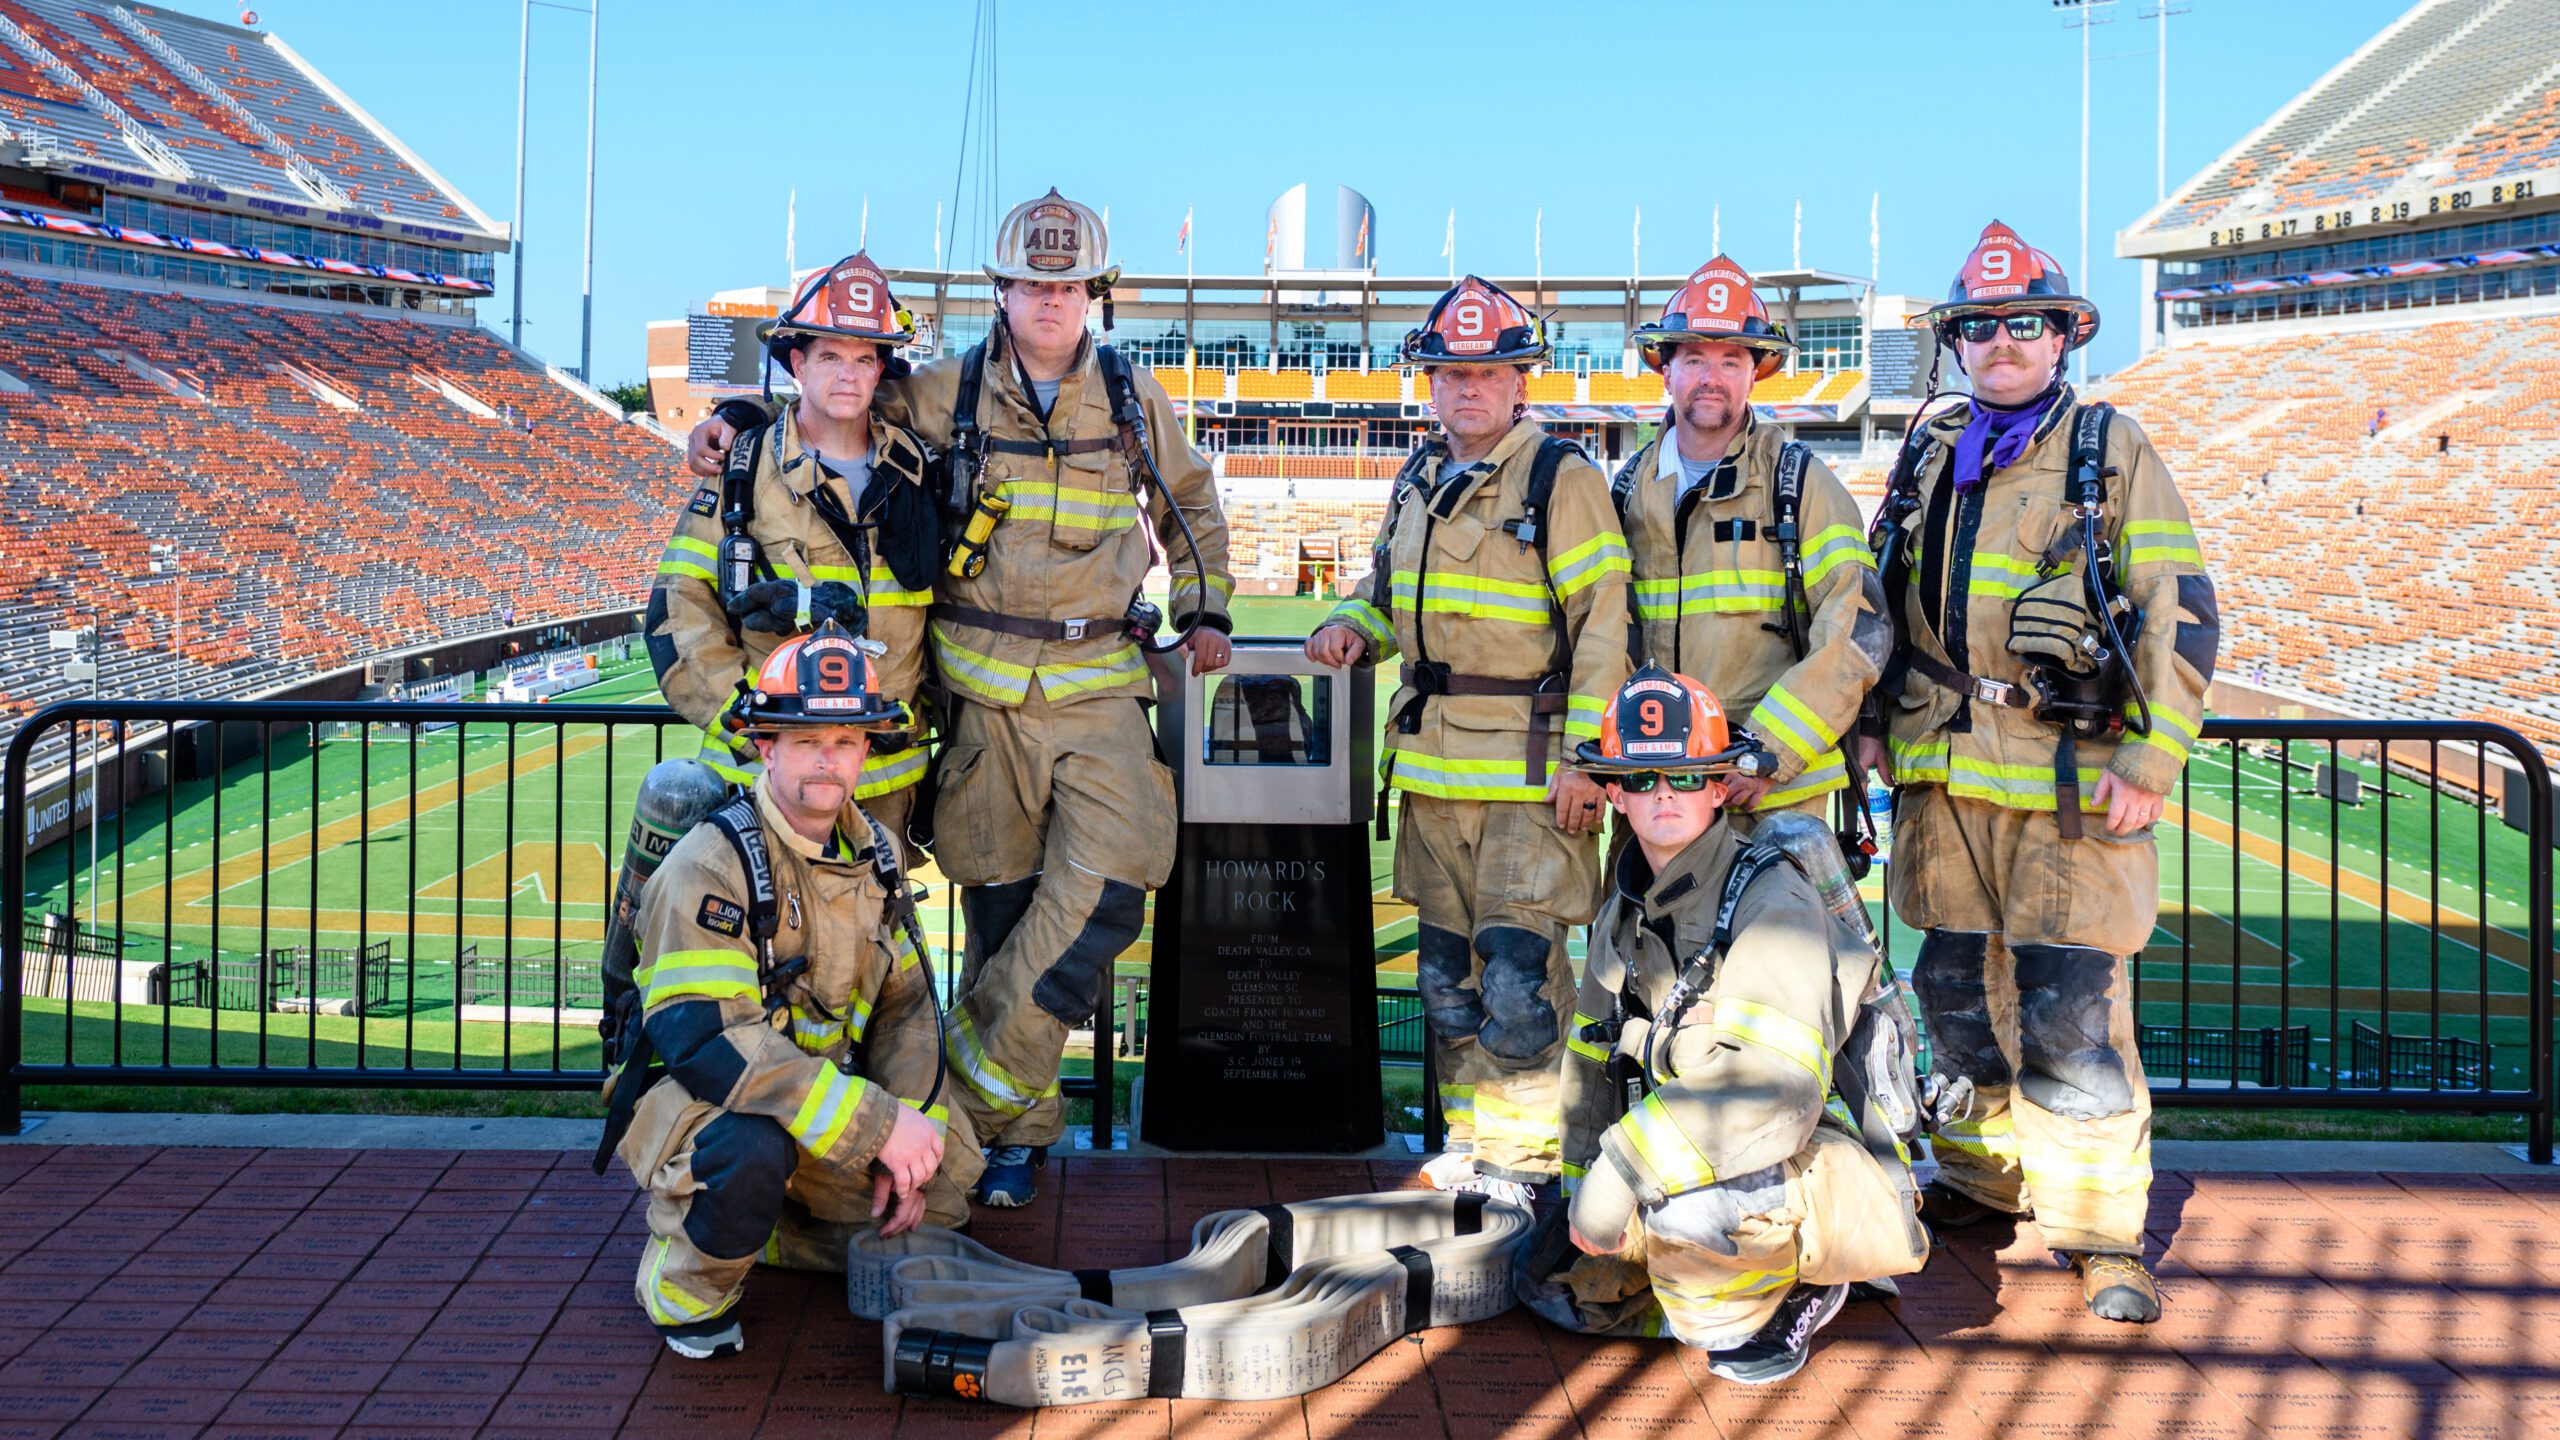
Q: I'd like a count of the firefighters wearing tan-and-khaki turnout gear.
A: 7